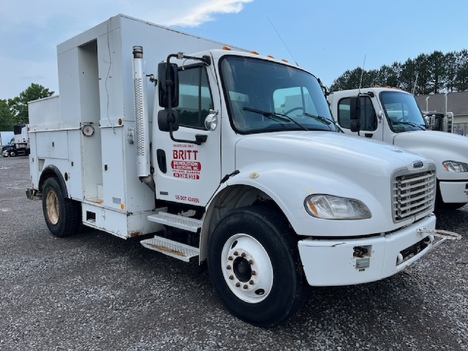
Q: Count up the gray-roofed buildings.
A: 1